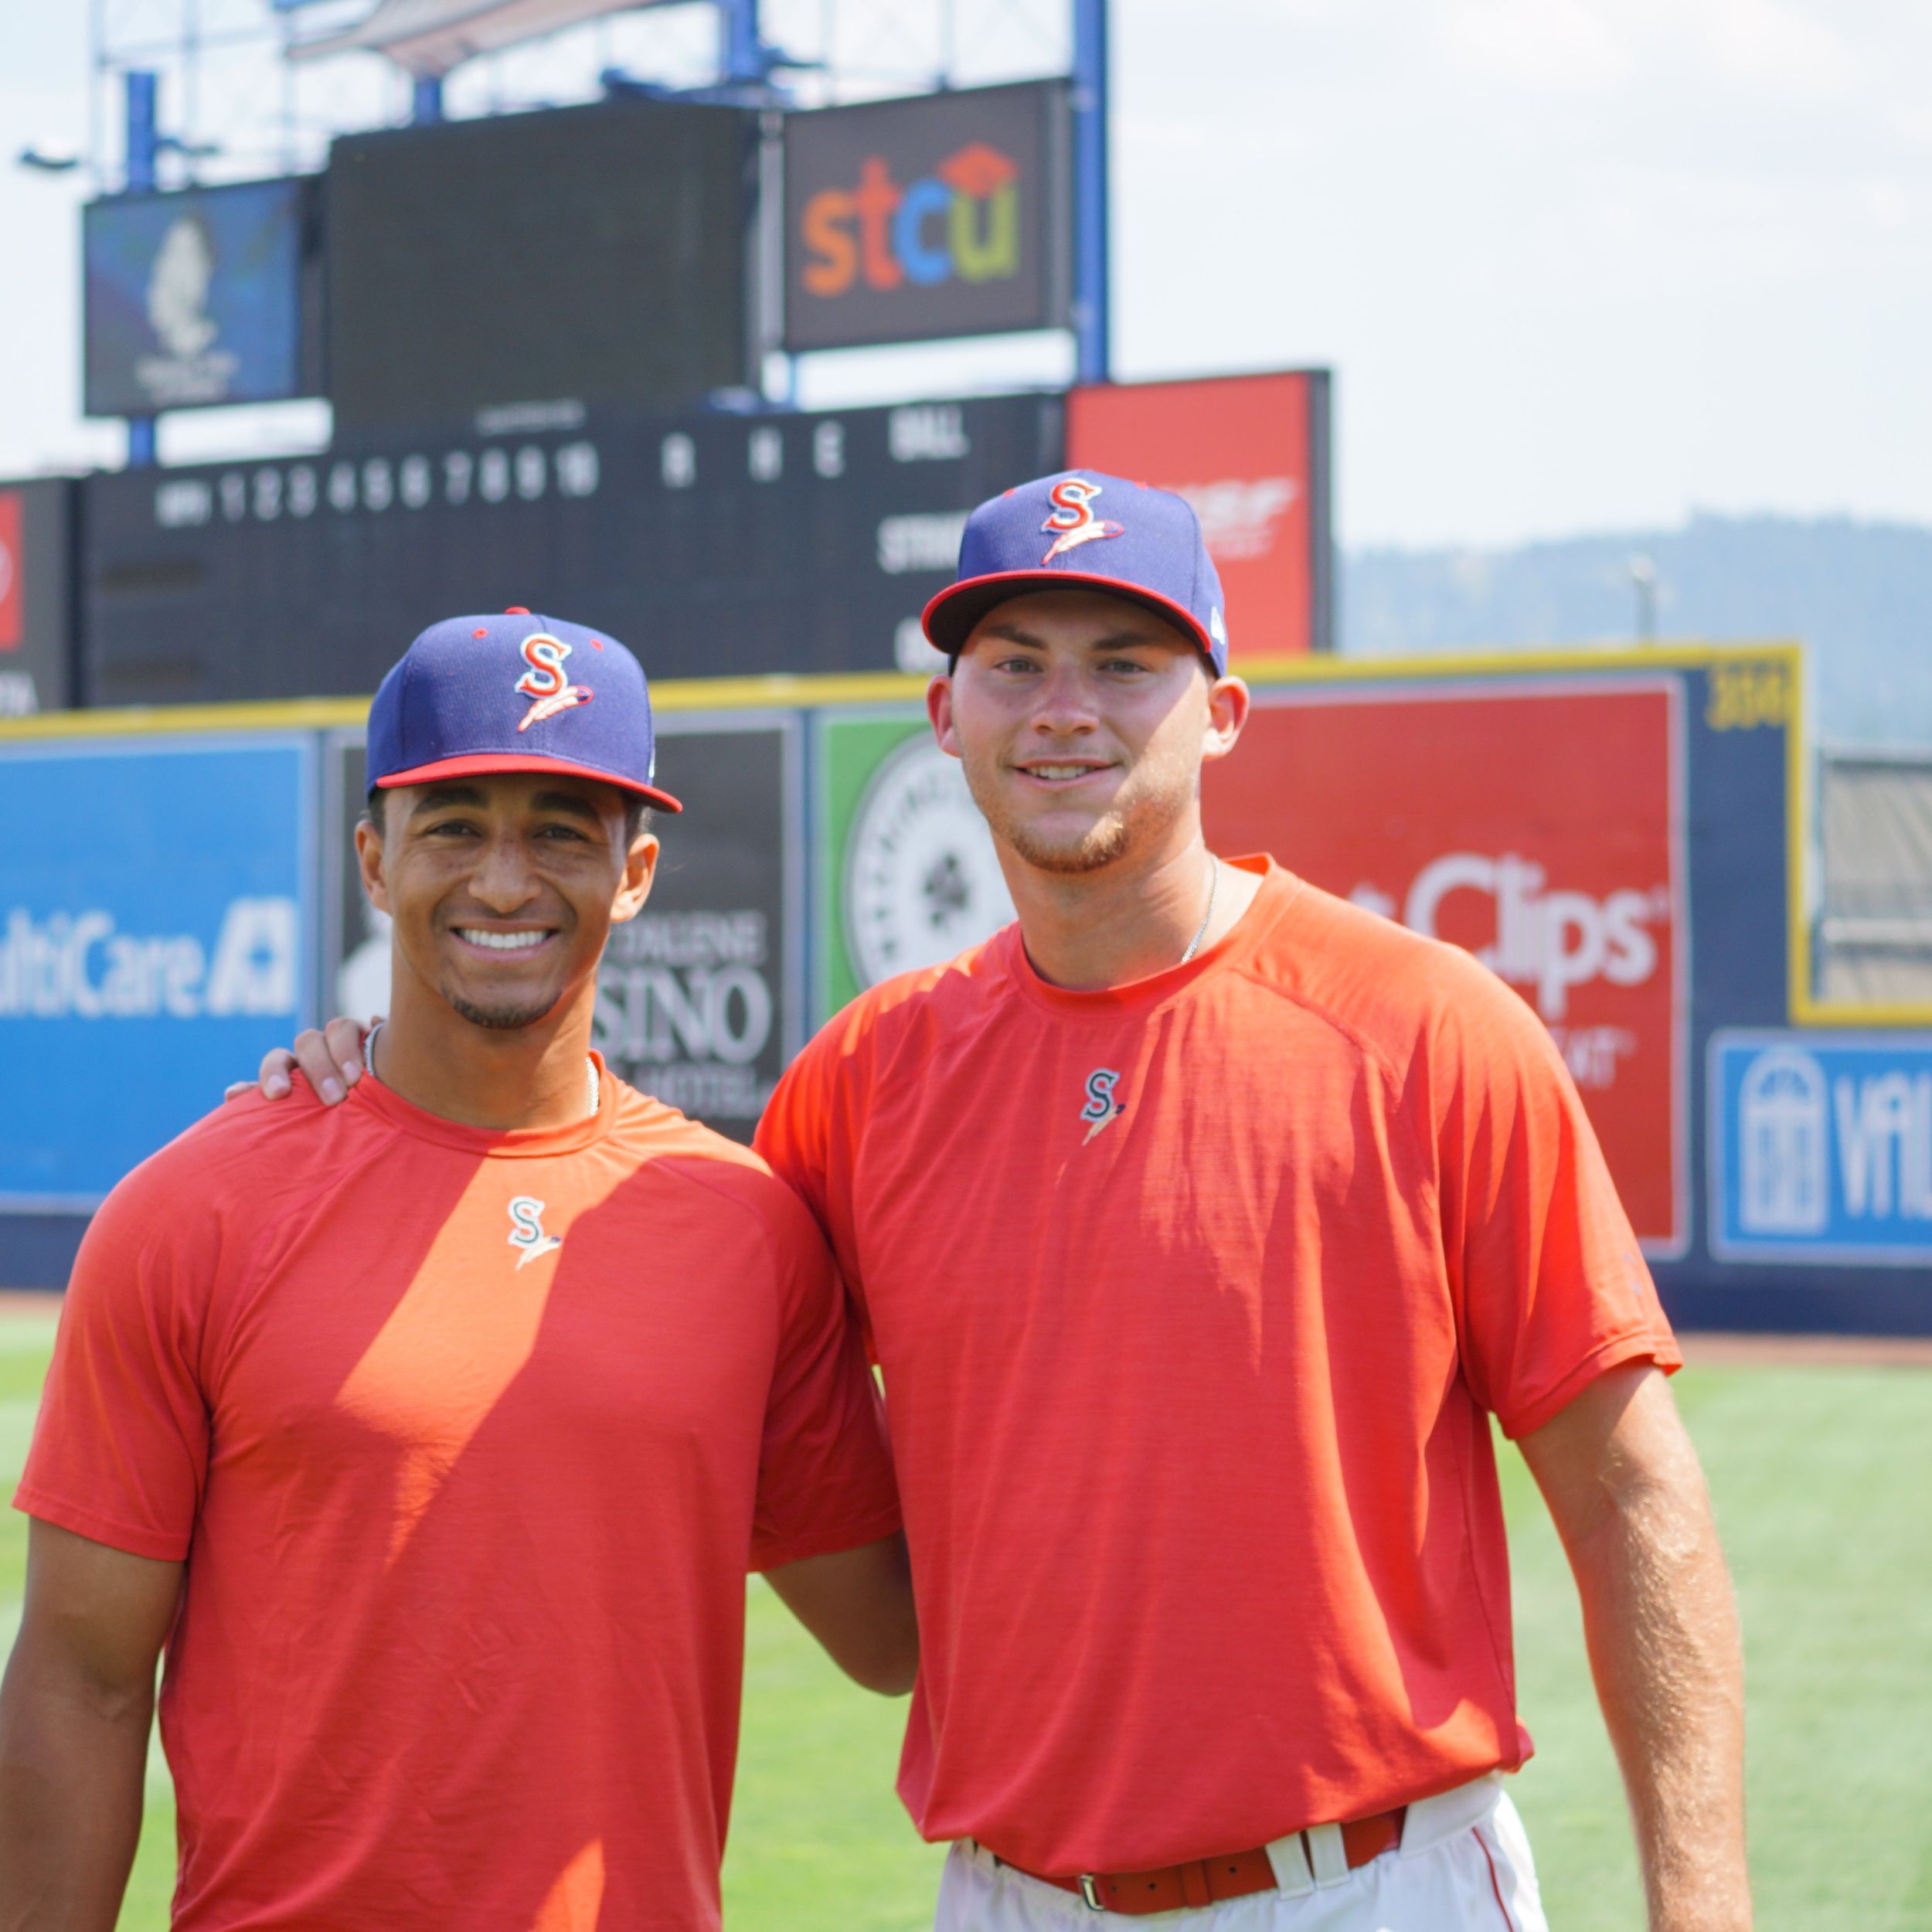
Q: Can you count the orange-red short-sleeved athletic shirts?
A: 2